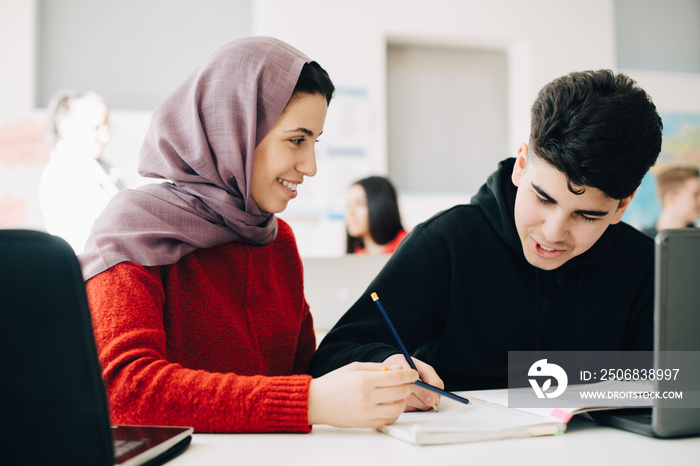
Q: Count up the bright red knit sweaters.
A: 1